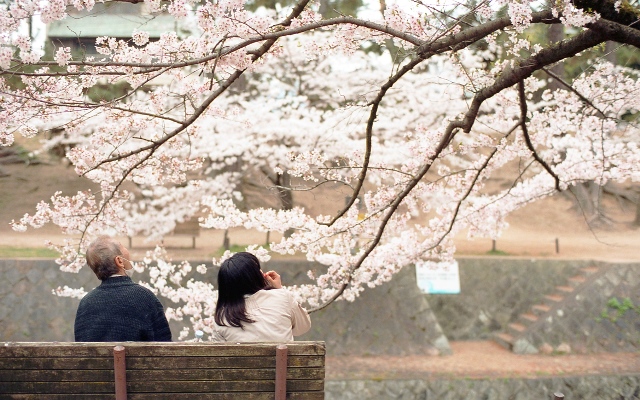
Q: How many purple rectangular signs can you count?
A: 0